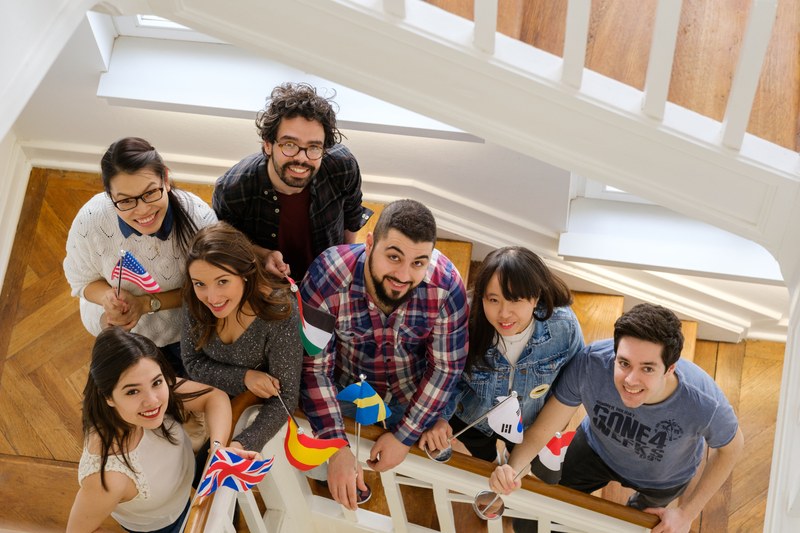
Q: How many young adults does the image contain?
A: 7